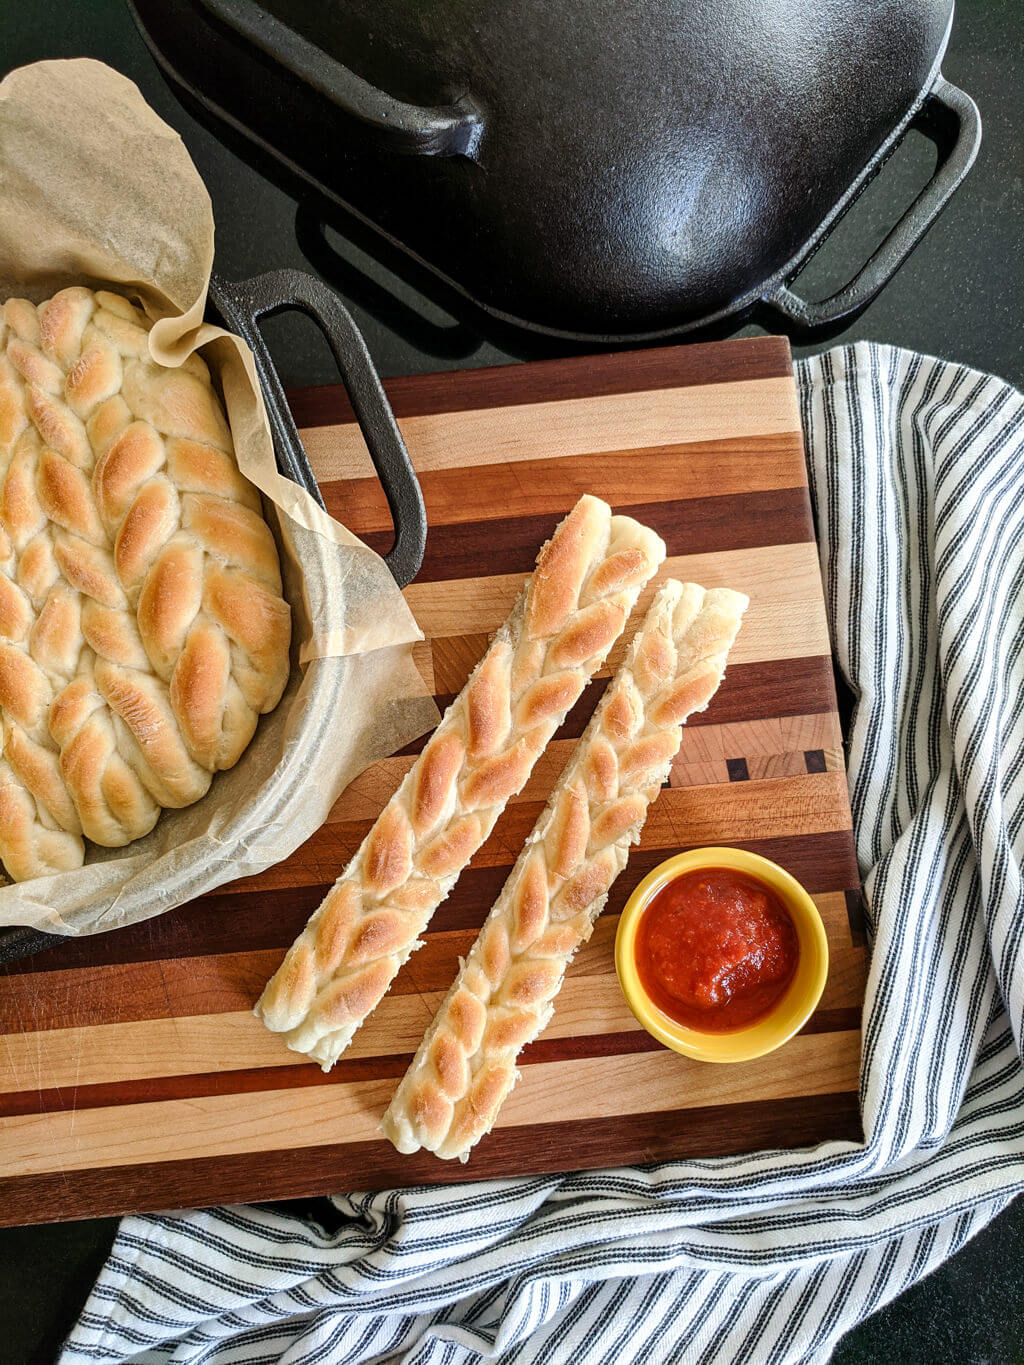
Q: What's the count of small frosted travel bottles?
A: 0